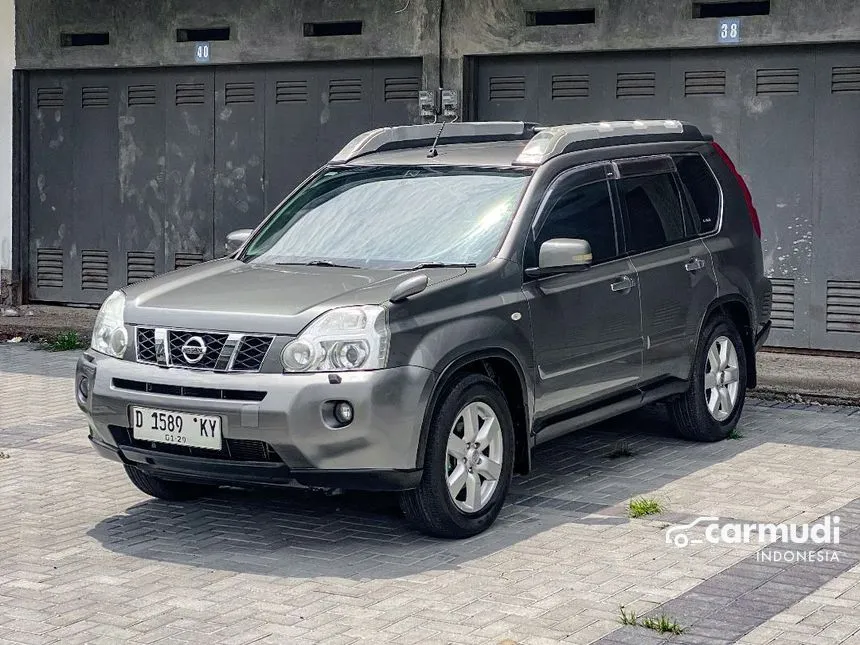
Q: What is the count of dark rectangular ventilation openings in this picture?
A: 5